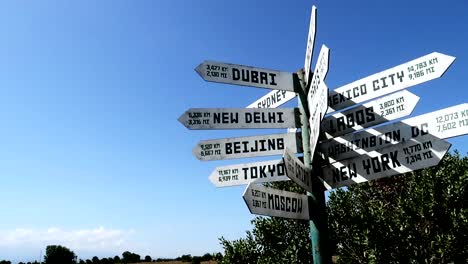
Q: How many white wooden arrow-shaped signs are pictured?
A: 15